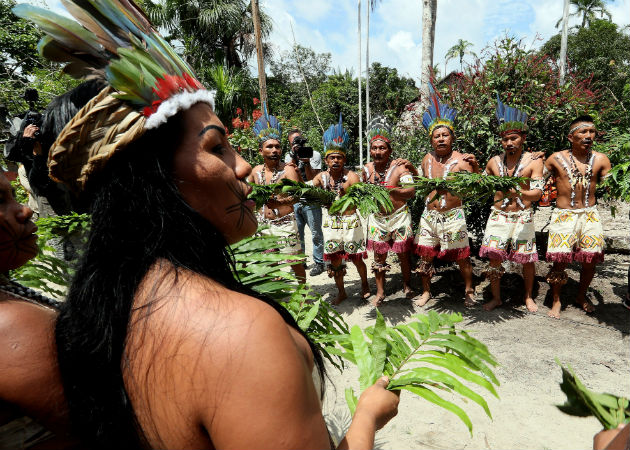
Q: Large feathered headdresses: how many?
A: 6